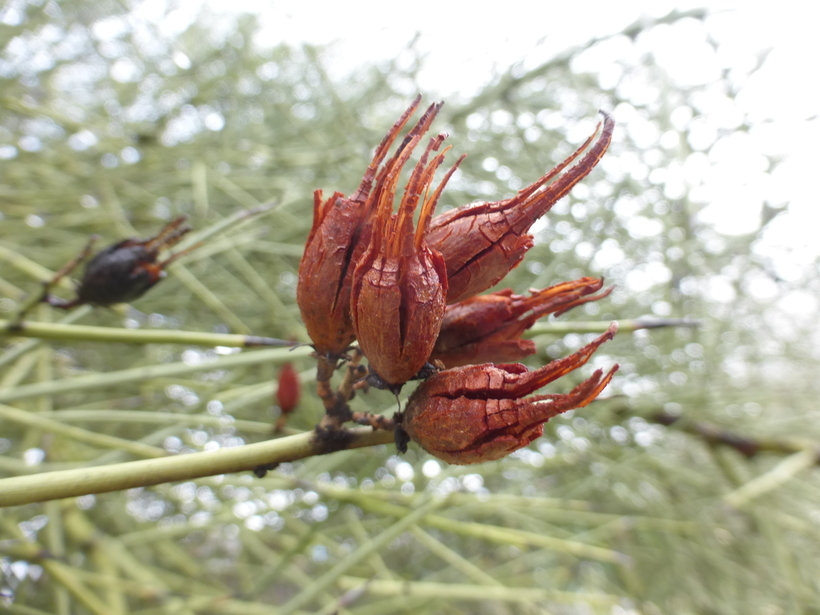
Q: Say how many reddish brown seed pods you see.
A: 5